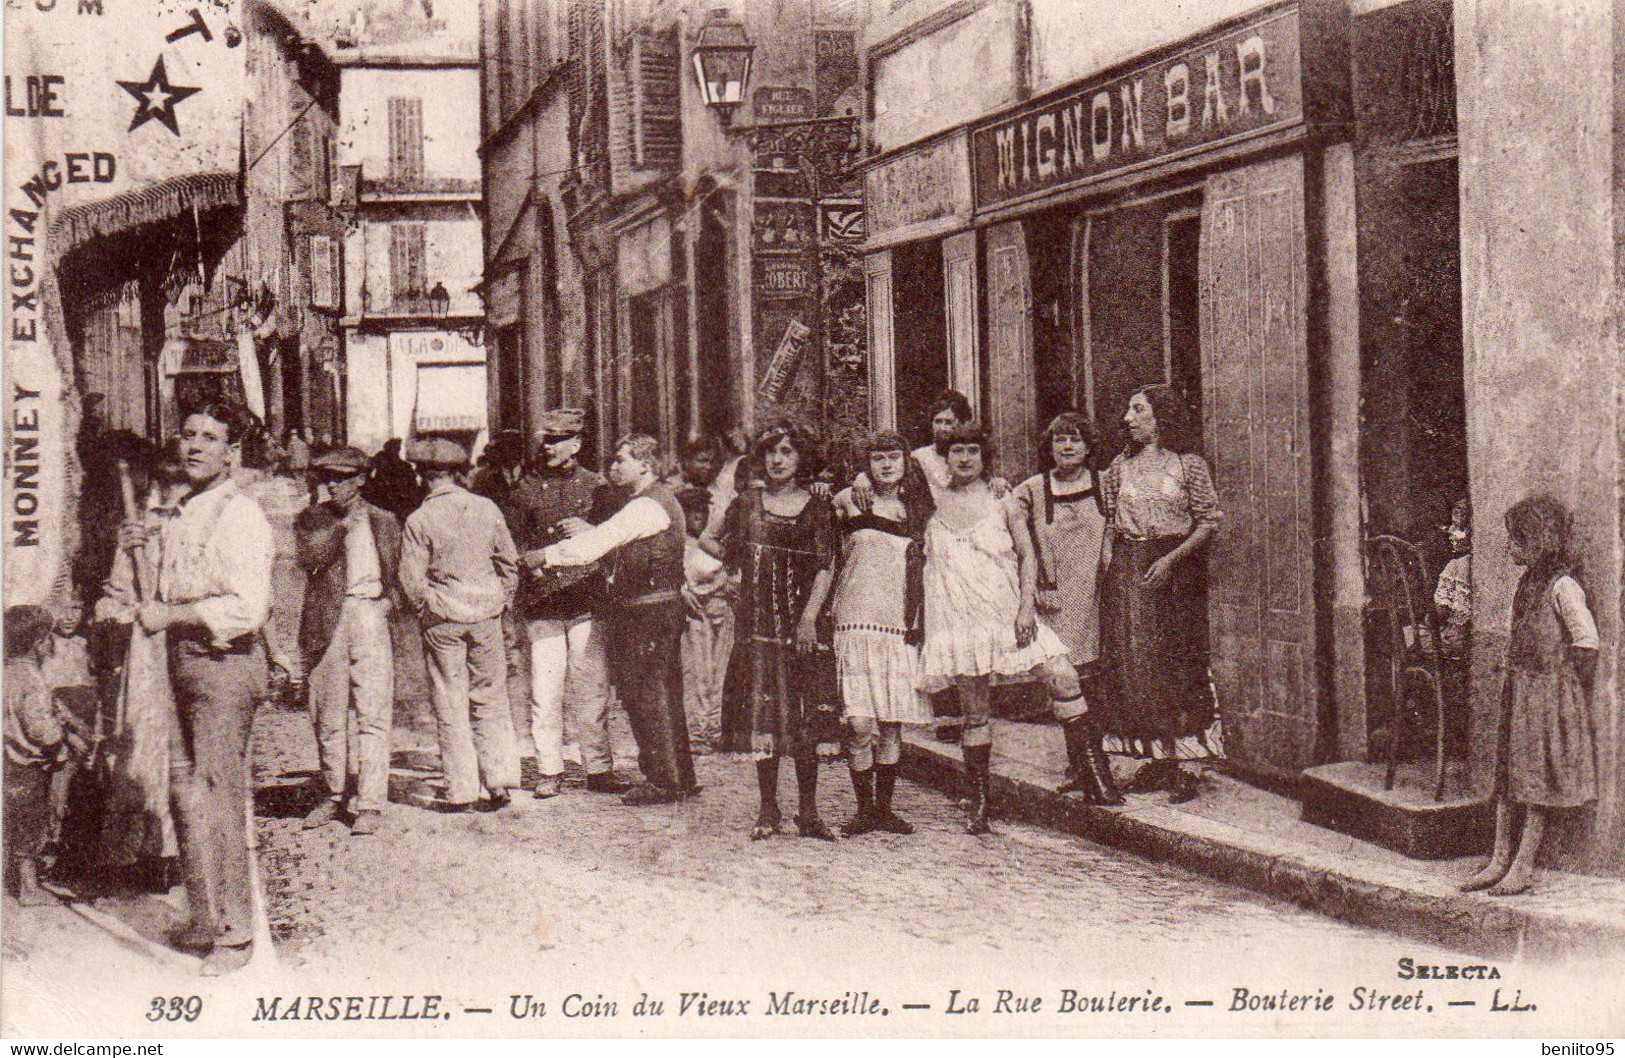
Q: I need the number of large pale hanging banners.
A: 1